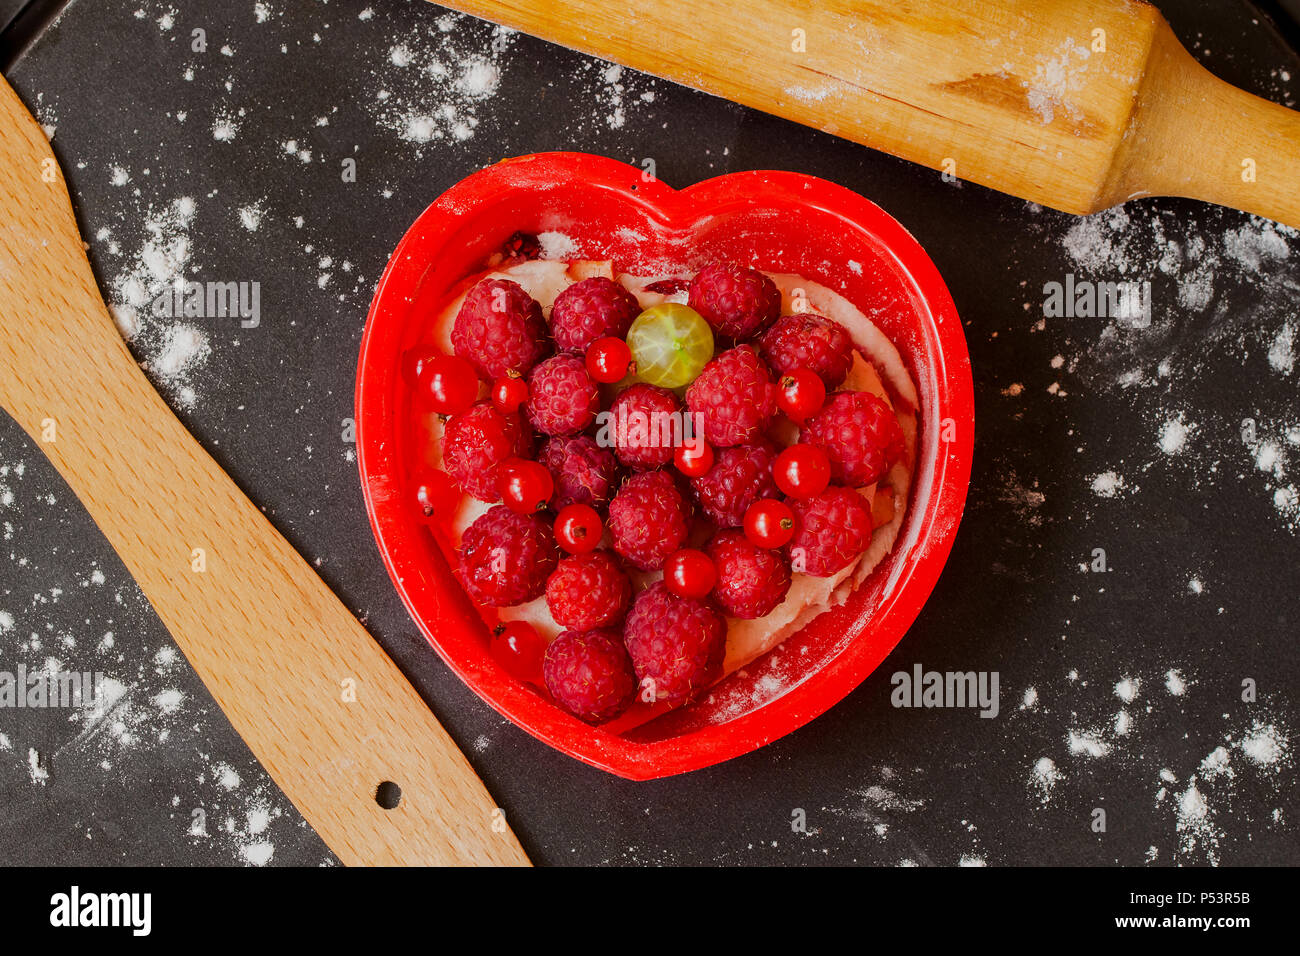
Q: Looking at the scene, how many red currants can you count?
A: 13